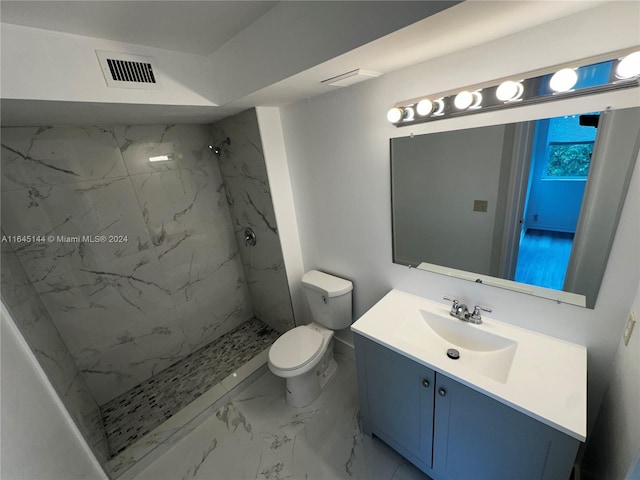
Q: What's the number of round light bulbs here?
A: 6